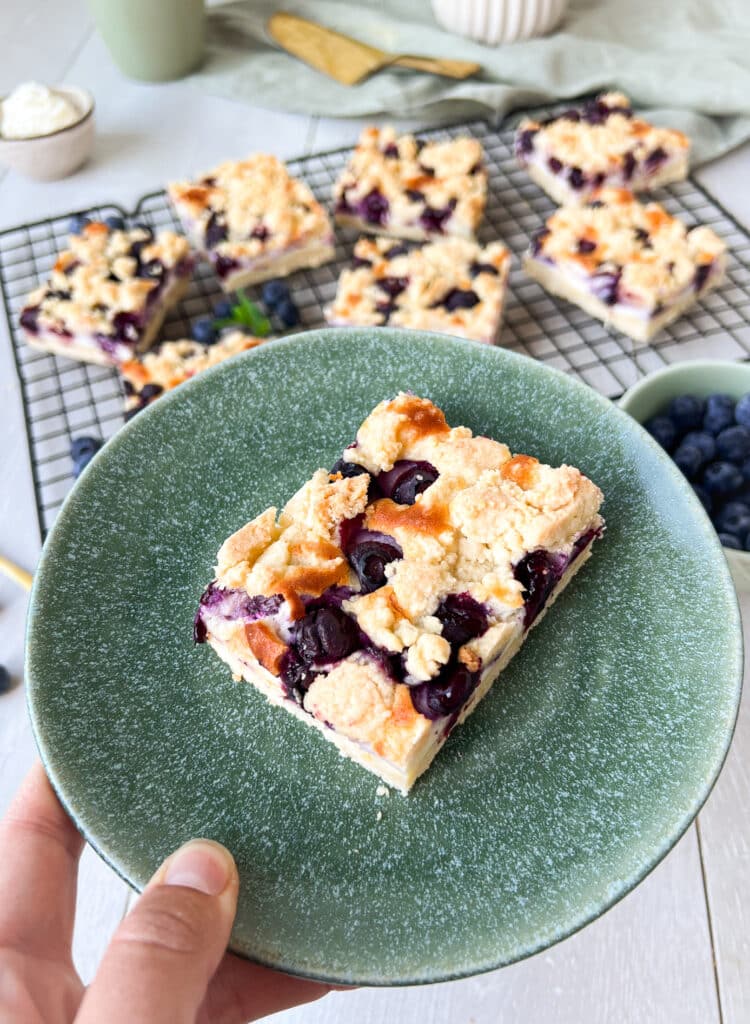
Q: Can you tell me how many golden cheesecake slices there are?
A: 8